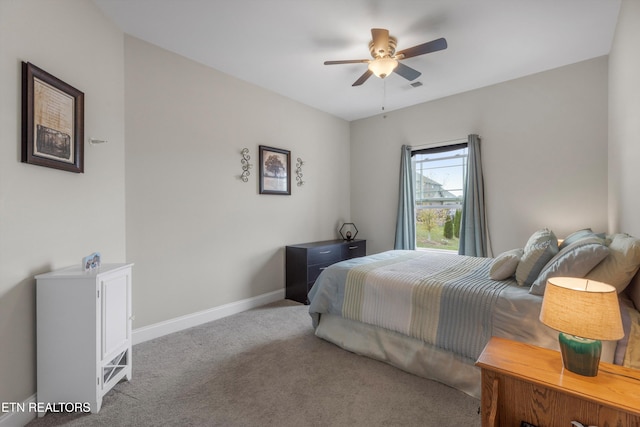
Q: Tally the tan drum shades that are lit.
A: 1